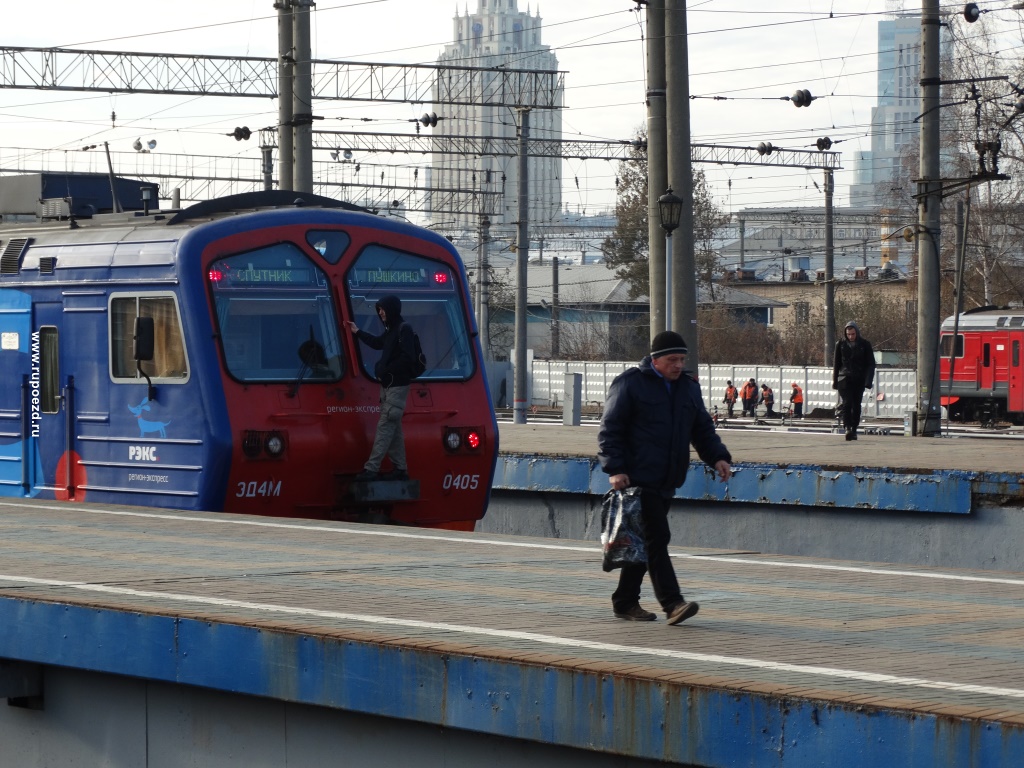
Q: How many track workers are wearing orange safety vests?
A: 5